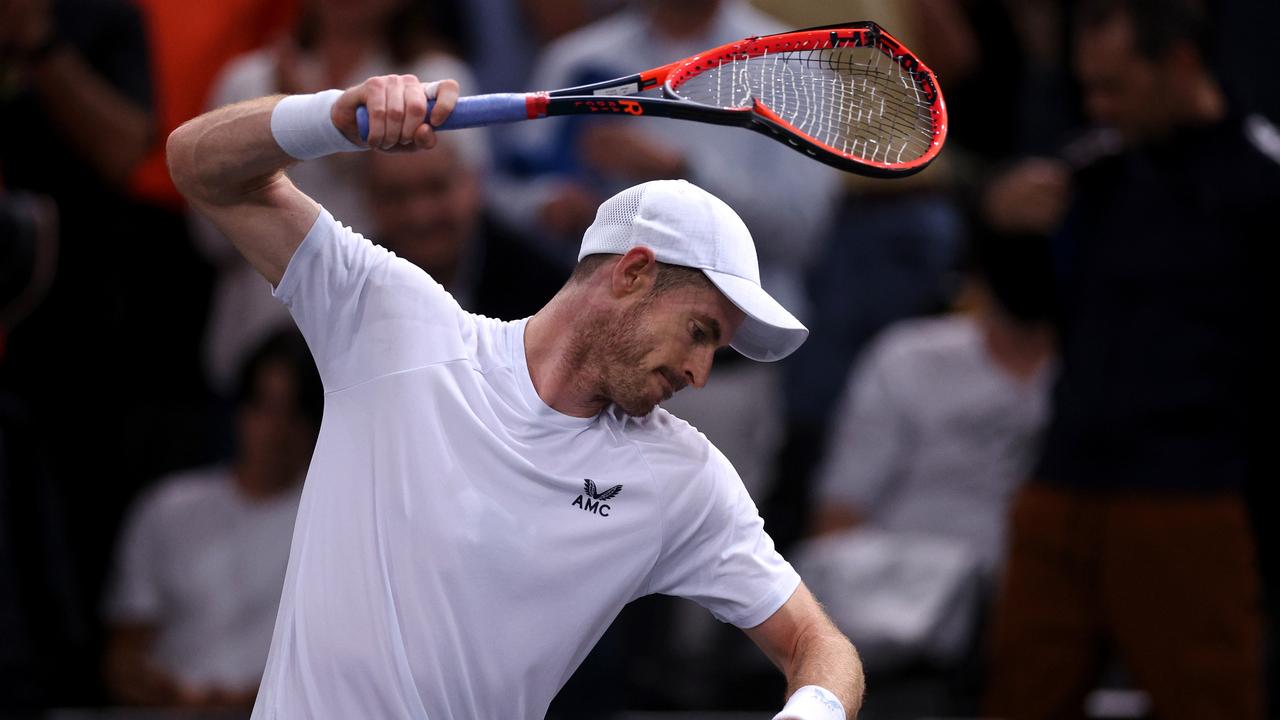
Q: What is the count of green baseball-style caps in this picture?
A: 0